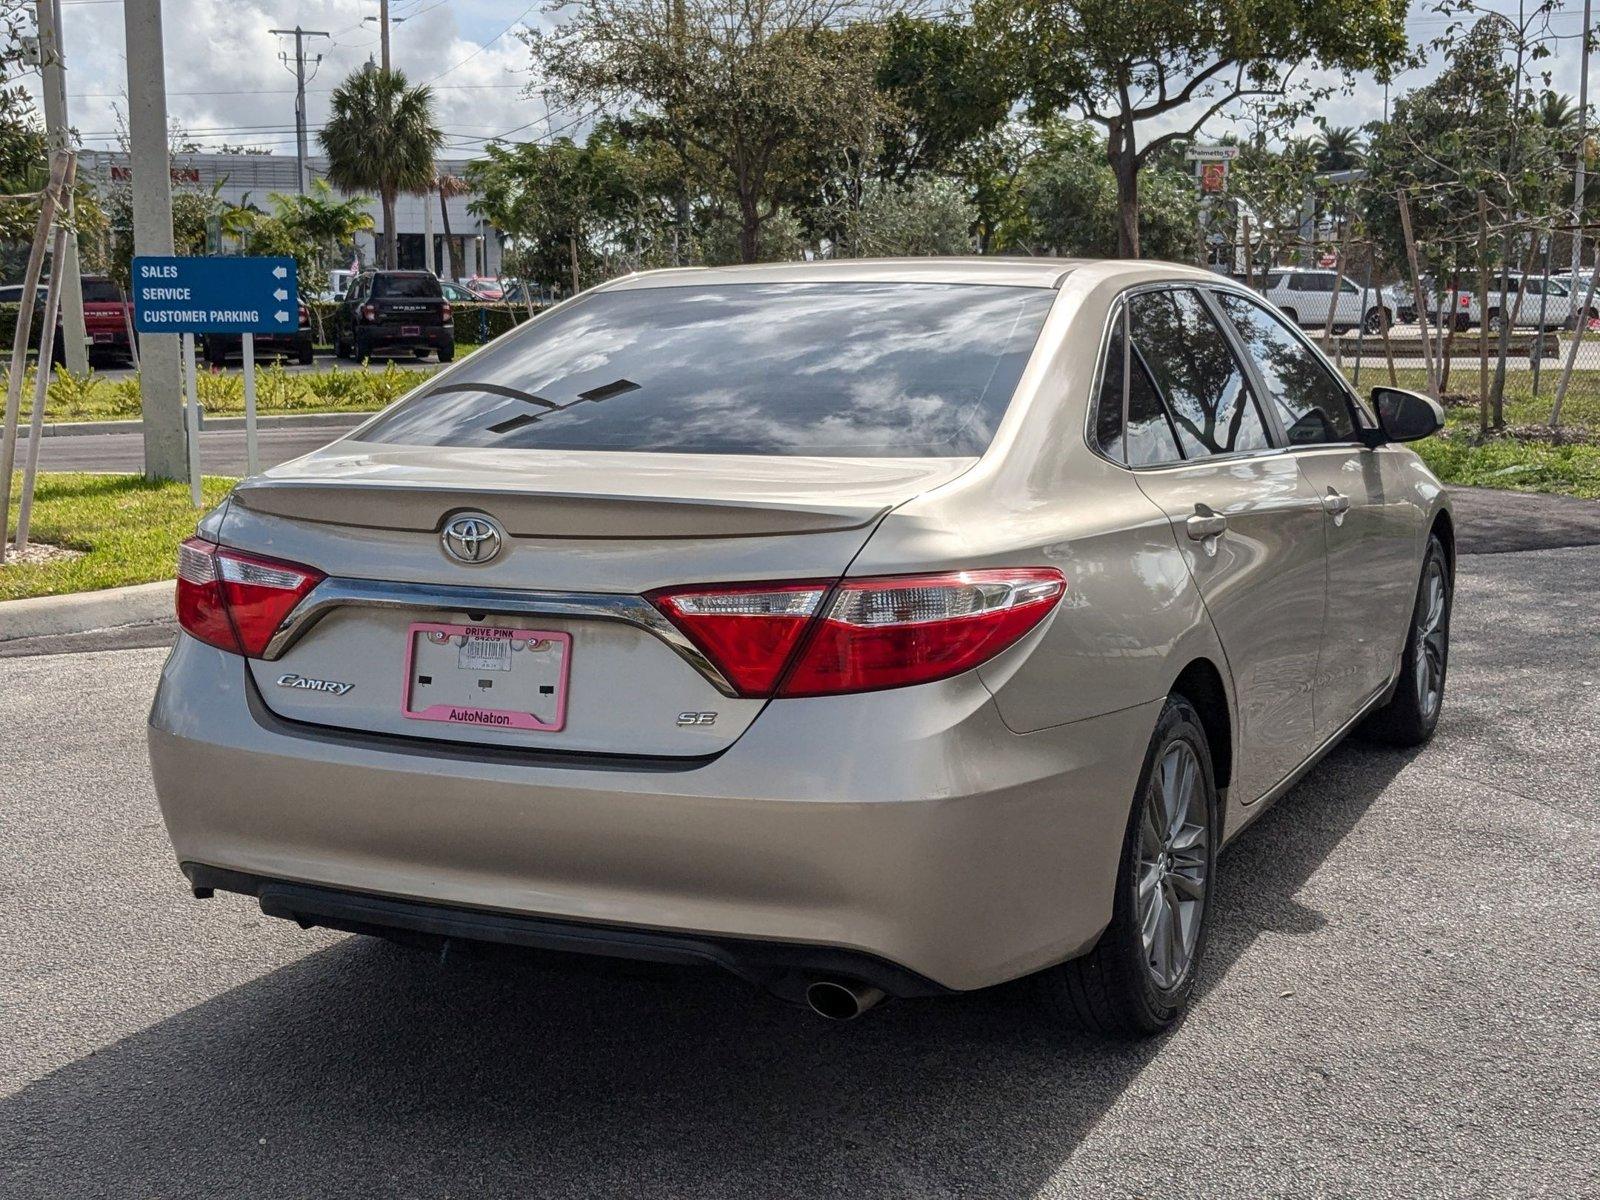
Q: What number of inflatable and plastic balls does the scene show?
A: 0